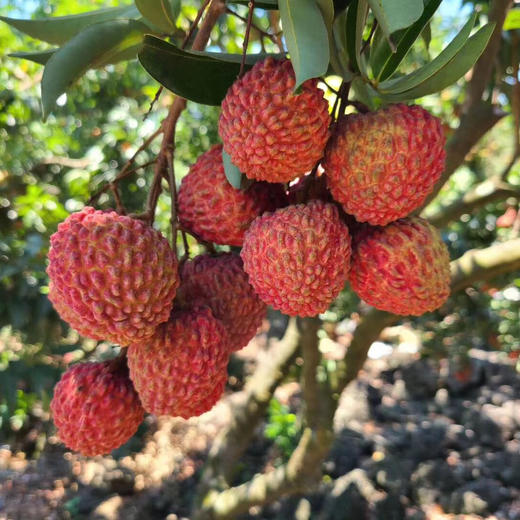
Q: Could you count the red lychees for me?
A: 9